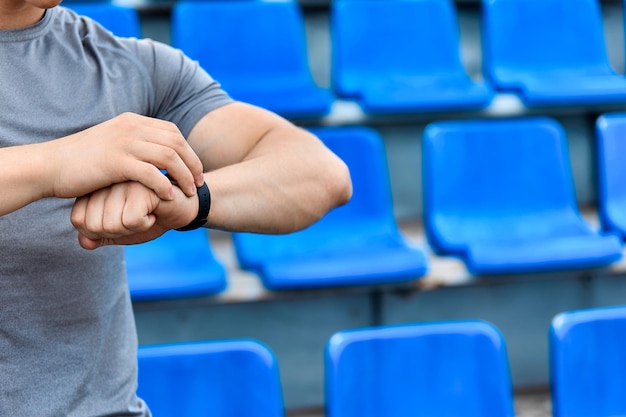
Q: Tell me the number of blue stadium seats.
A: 11